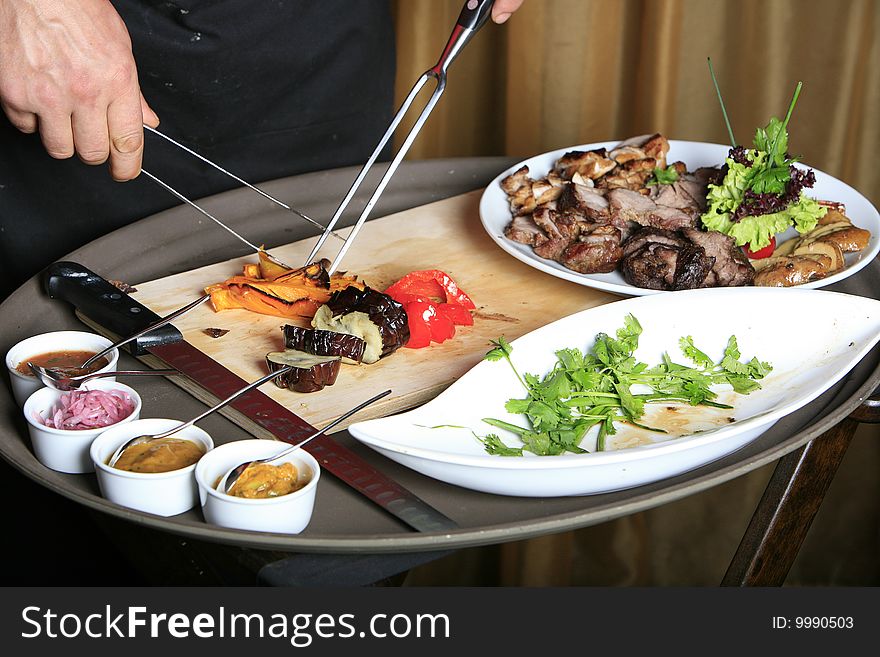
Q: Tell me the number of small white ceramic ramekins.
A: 4